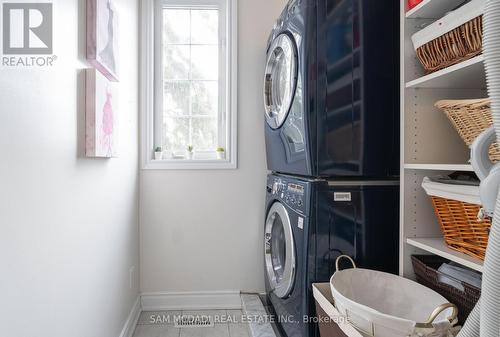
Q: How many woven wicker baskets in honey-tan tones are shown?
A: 3